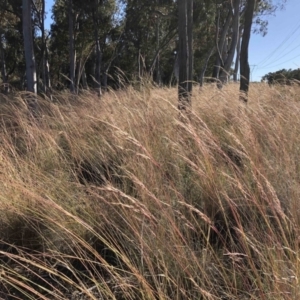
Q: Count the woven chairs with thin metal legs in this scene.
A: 0